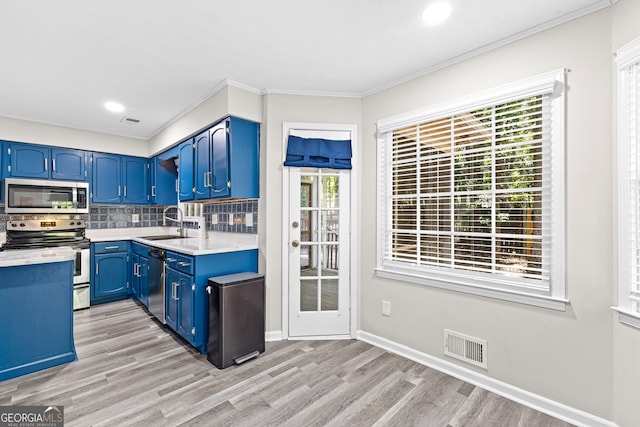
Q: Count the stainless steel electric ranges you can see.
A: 1